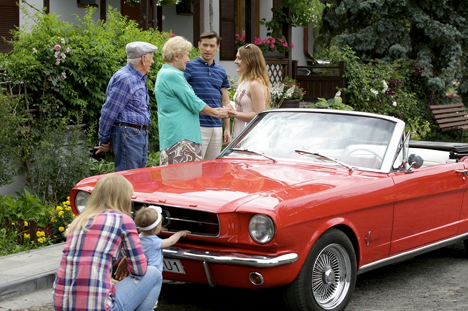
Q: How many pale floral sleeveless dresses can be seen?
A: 1